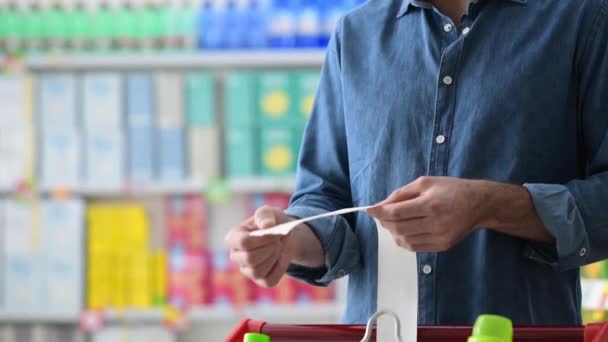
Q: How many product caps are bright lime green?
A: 2